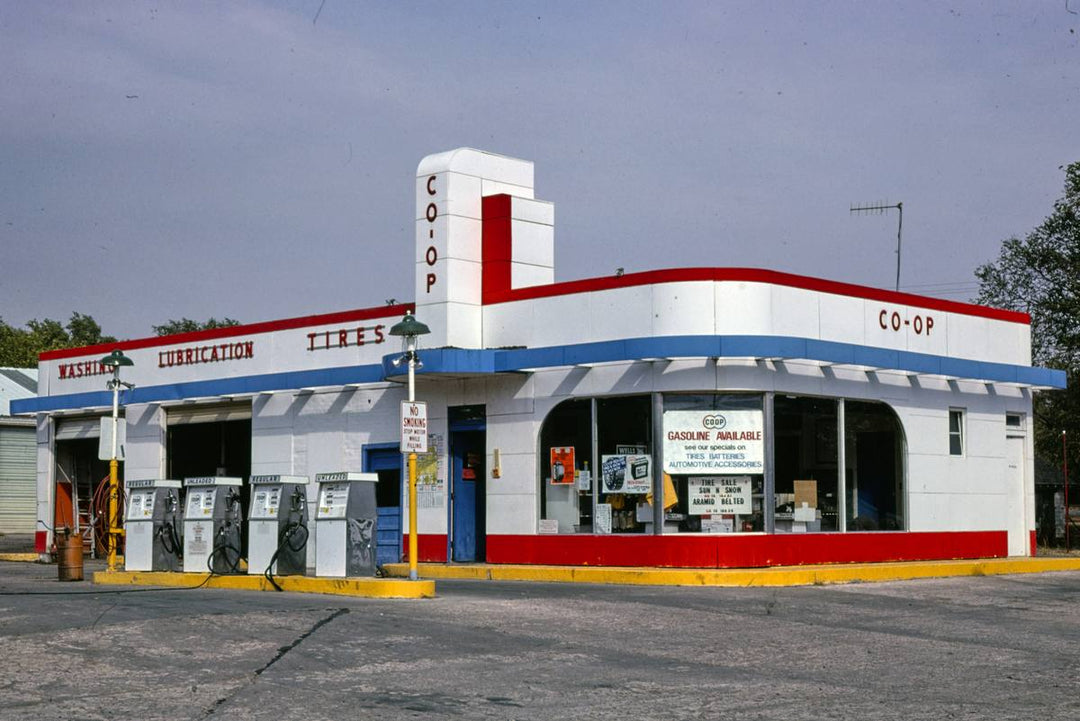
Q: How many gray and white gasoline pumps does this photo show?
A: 4